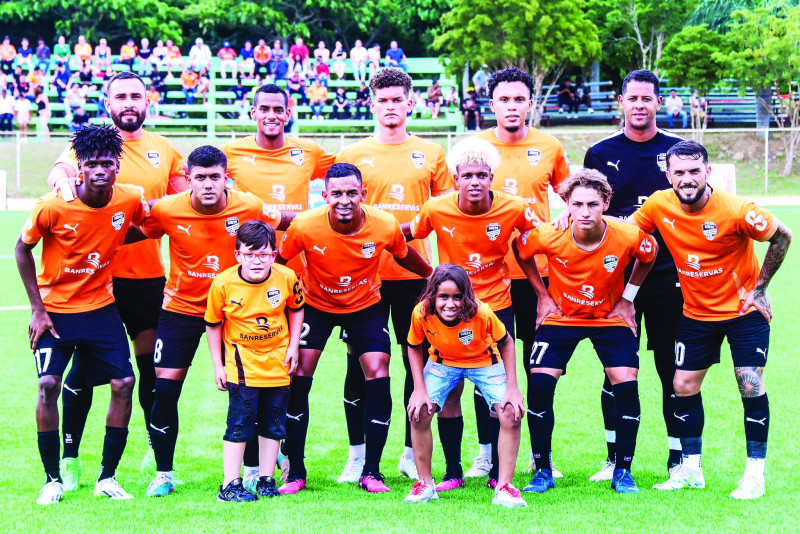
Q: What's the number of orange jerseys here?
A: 12